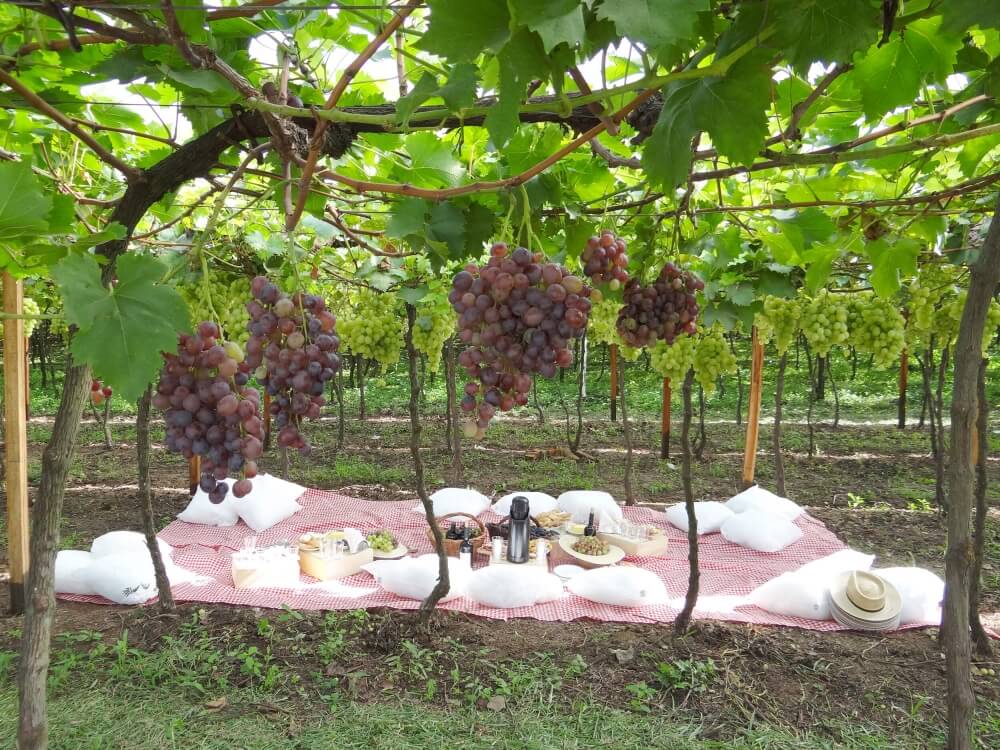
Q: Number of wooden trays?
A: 4